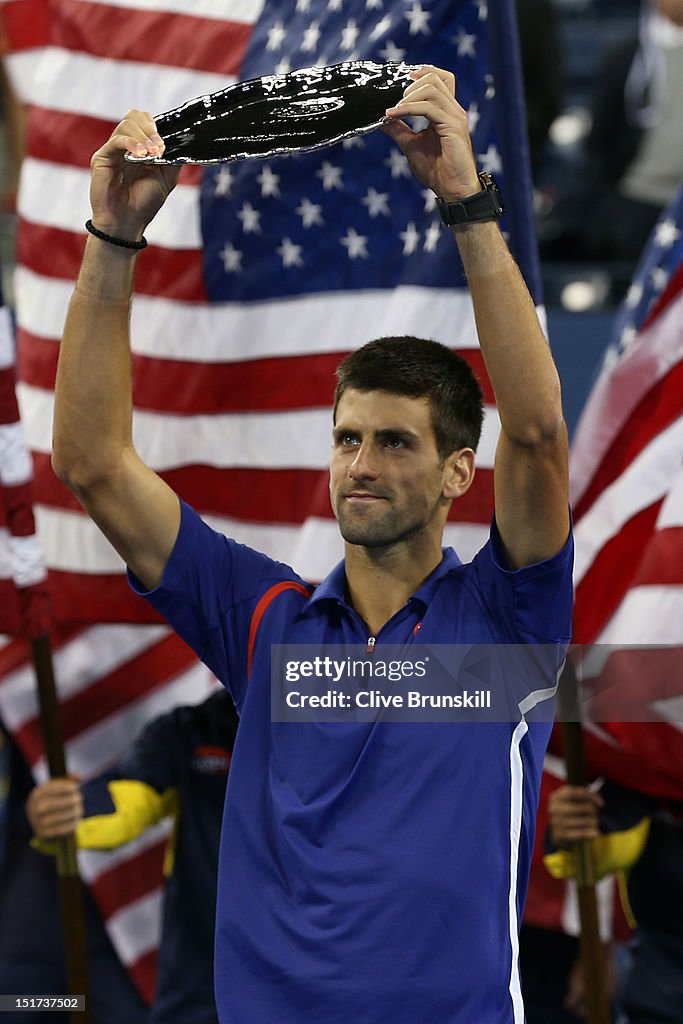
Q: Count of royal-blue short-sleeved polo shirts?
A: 1